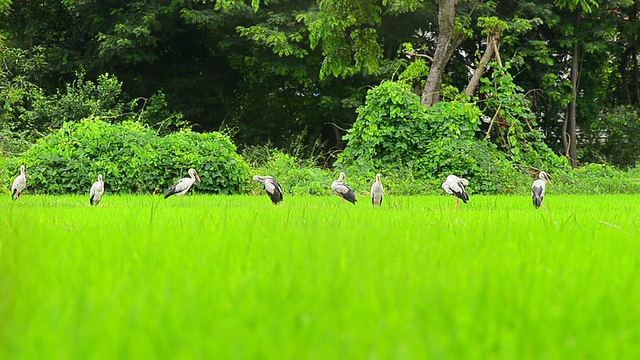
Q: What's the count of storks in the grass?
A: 8